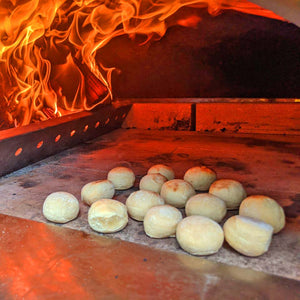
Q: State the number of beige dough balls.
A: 15